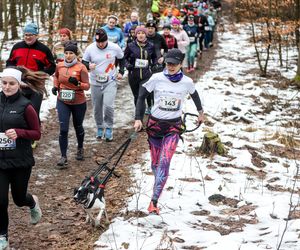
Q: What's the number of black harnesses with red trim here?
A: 2